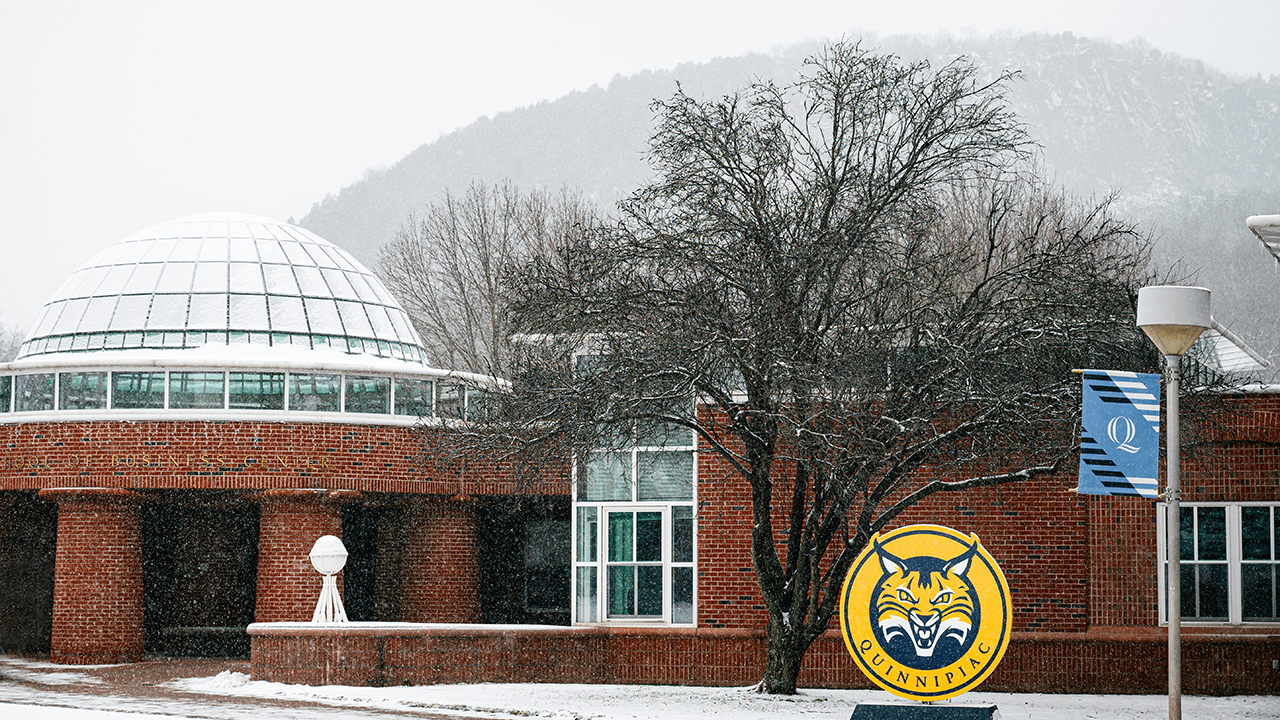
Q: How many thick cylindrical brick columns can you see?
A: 3